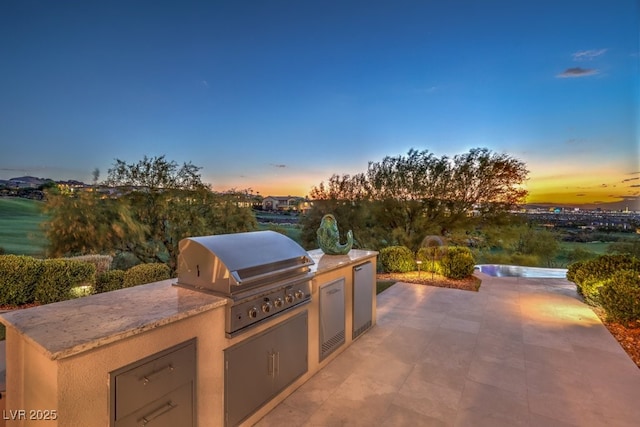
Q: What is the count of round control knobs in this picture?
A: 5